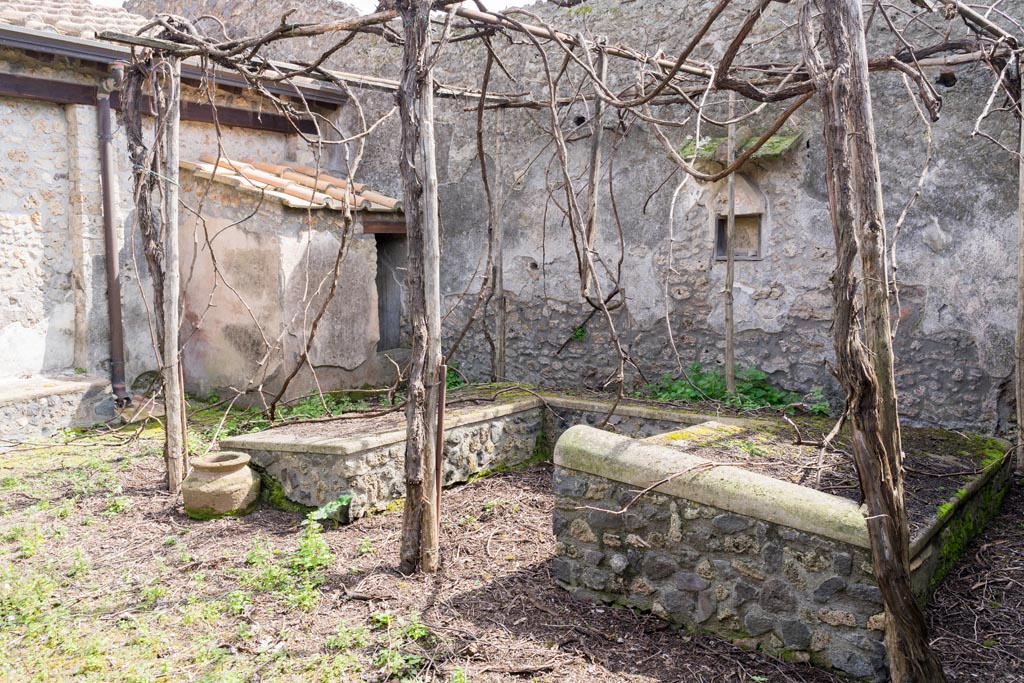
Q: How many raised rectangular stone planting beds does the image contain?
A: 2